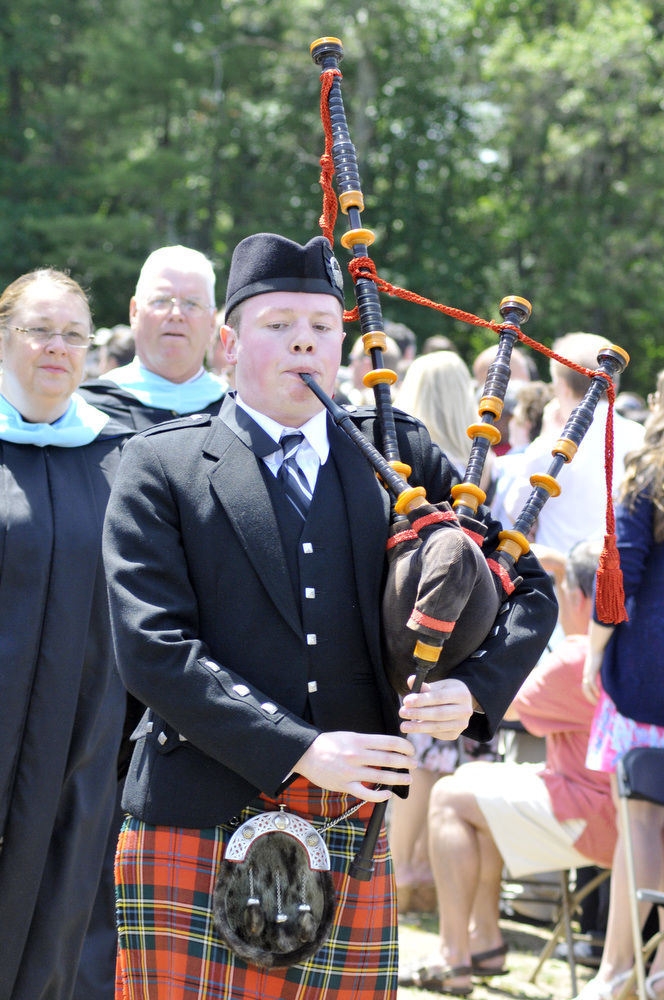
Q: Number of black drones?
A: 3